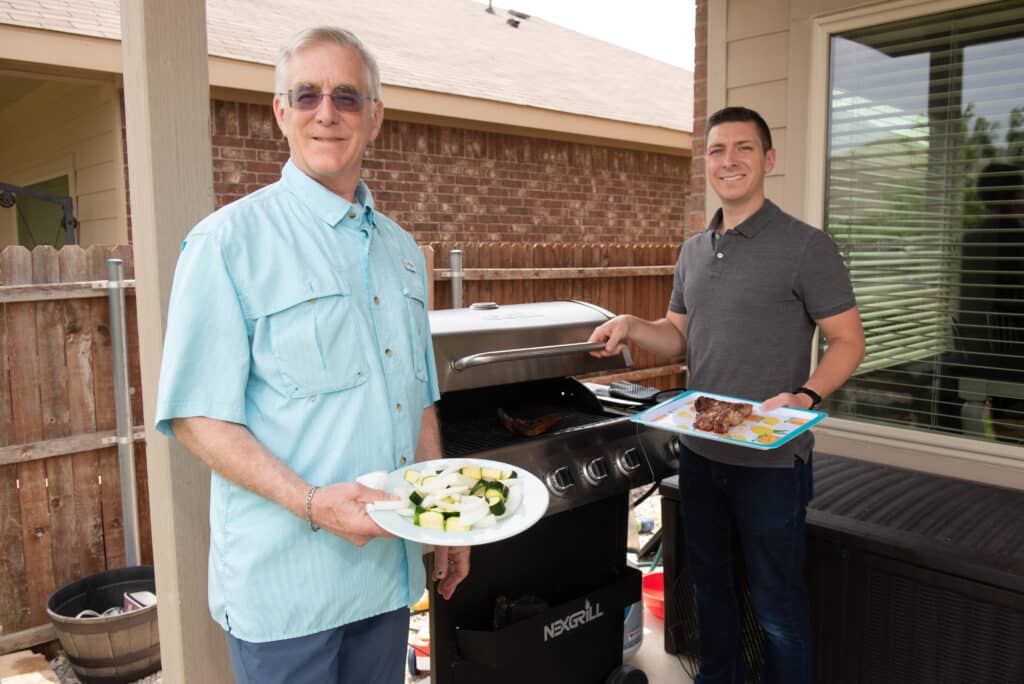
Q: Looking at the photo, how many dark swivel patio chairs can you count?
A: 0